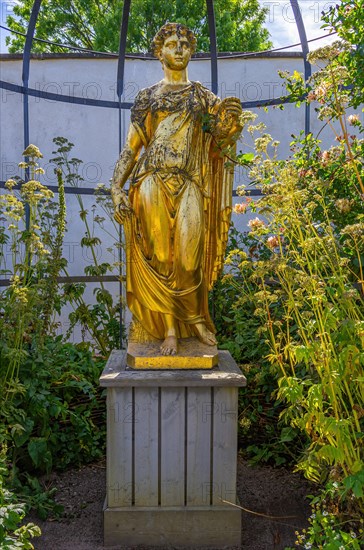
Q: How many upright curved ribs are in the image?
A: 4